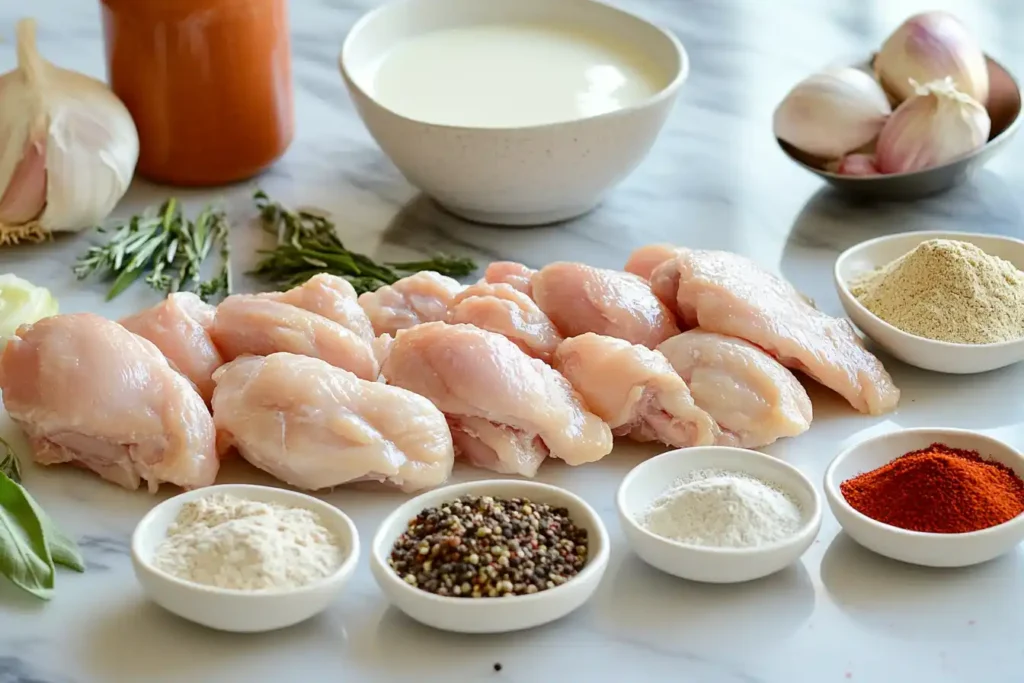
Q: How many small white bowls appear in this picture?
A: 5